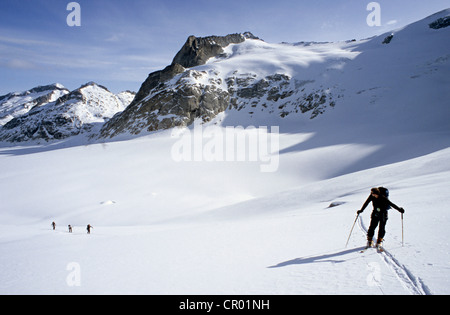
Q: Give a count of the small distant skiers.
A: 3